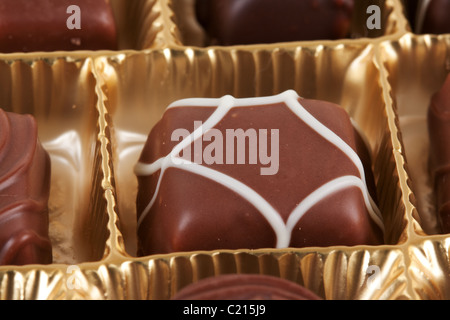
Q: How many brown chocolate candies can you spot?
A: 7